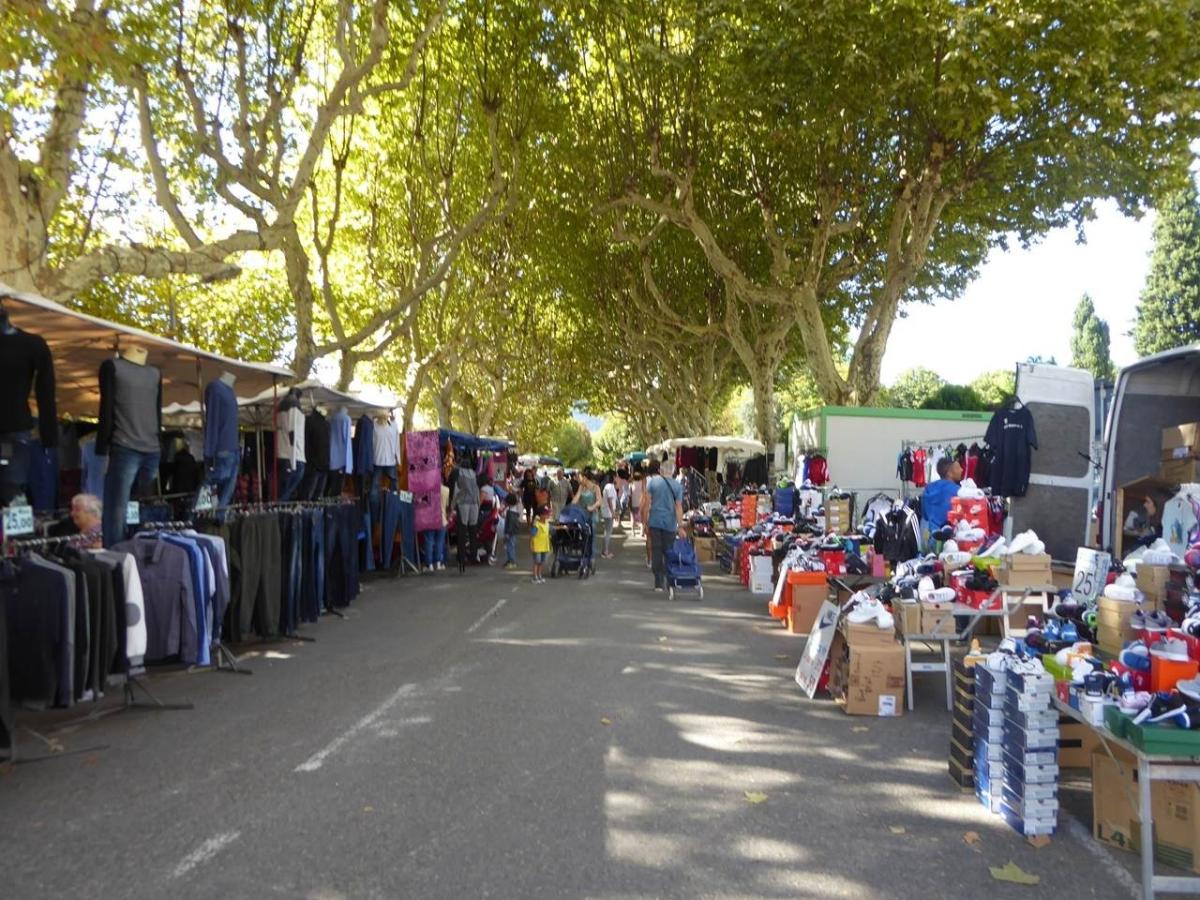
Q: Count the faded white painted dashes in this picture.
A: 3